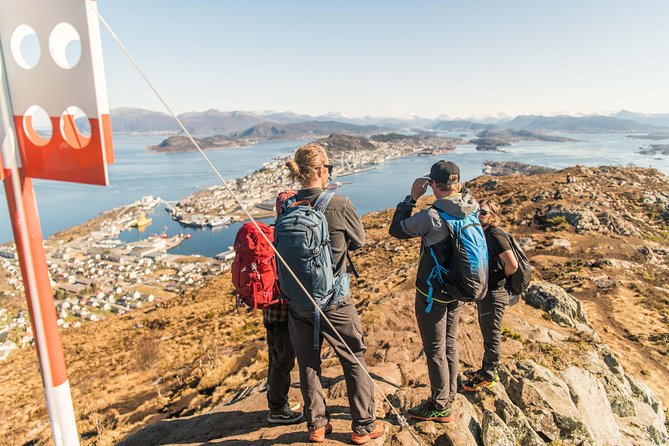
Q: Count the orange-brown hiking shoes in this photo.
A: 2